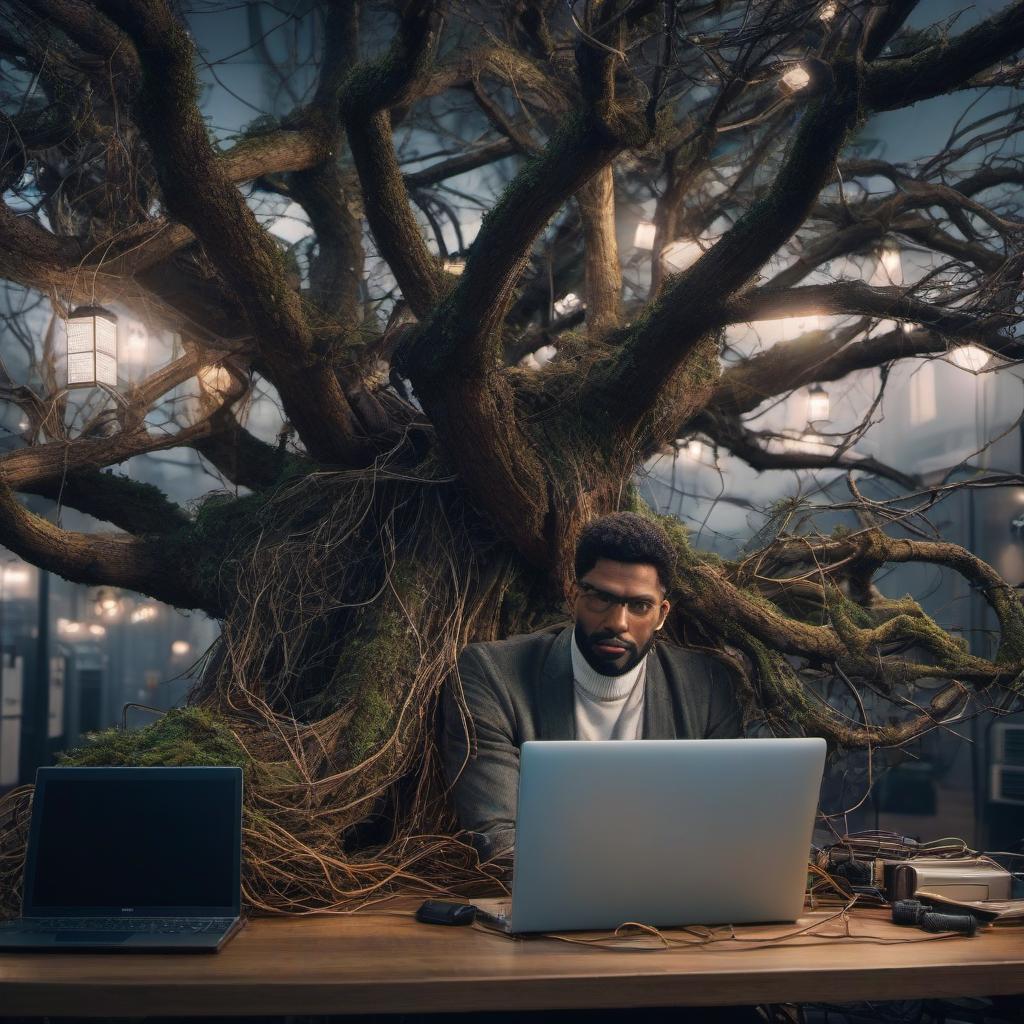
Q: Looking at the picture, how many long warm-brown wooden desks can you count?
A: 1